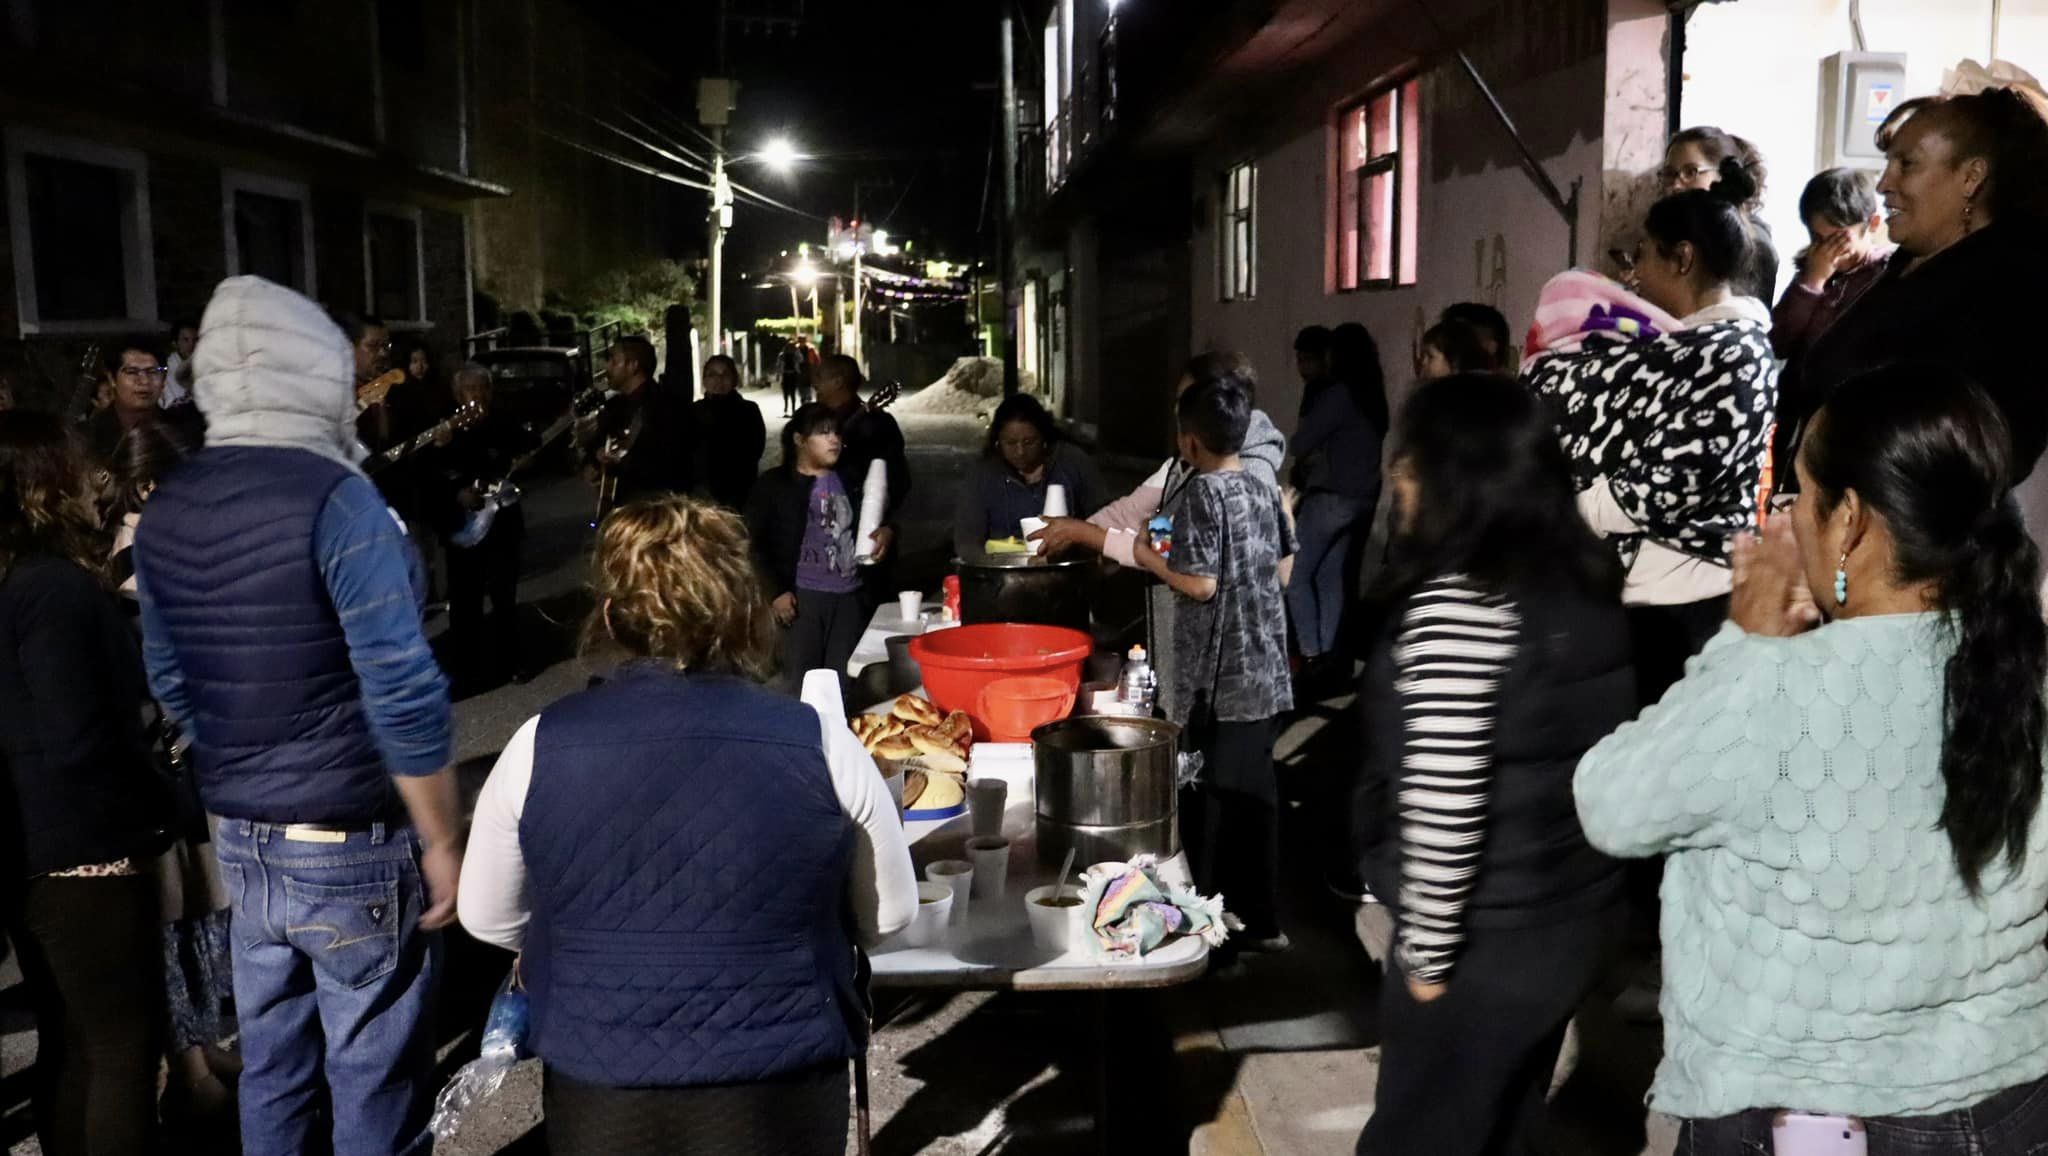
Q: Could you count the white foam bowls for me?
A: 2